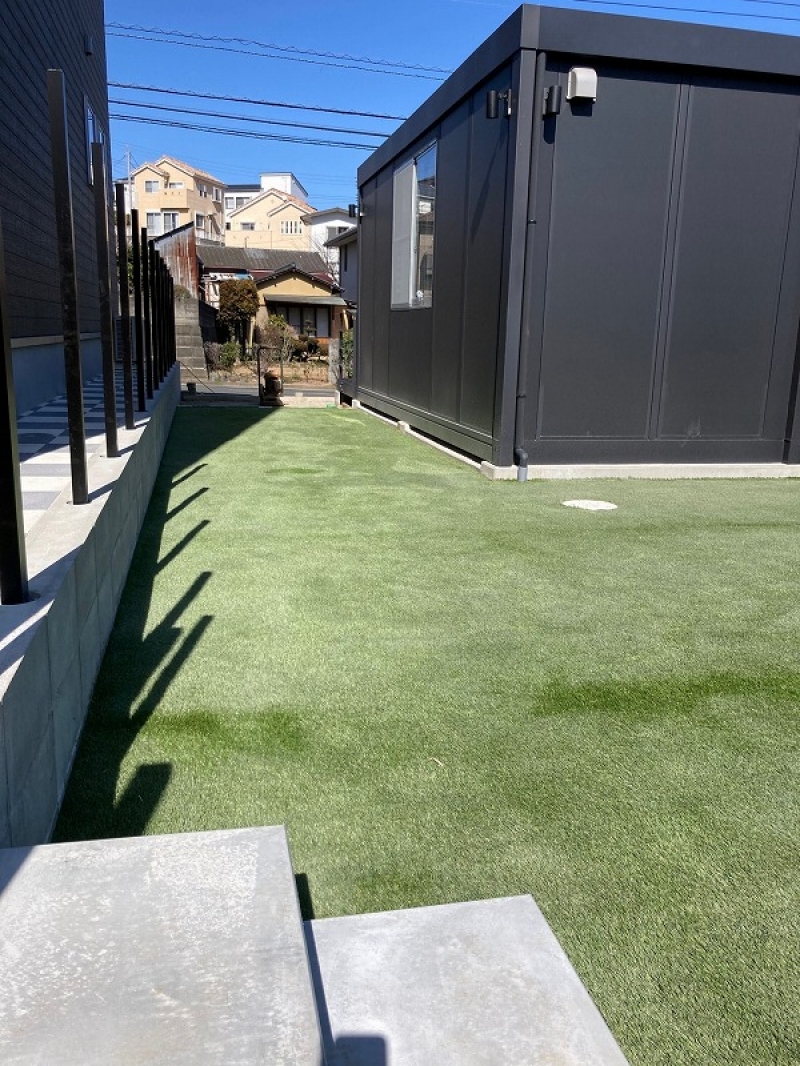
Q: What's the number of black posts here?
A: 13